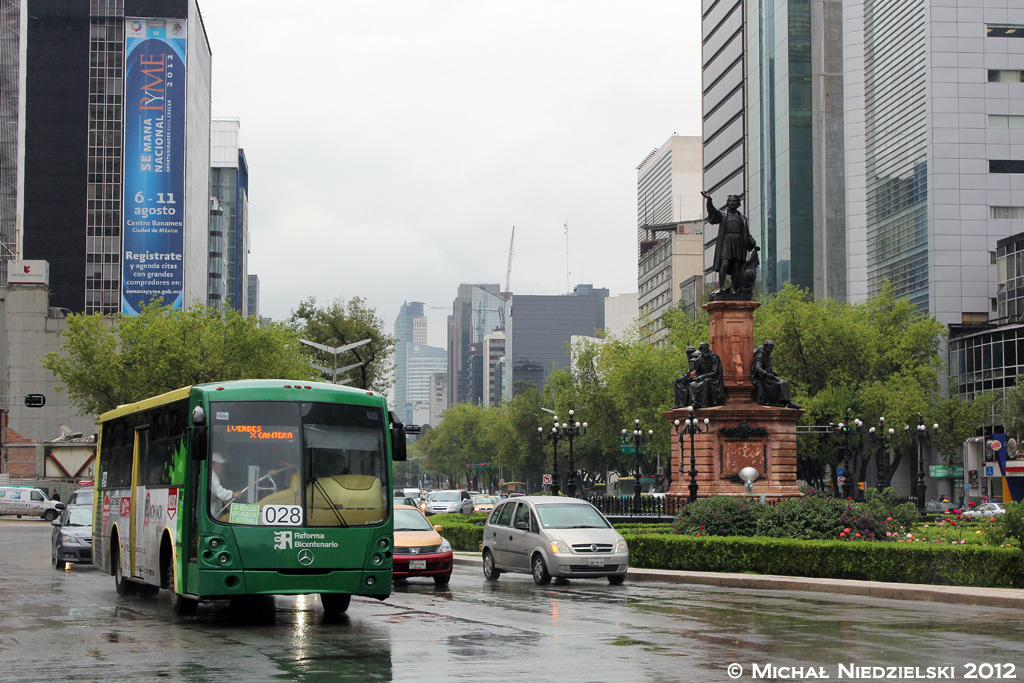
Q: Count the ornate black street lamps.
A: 7